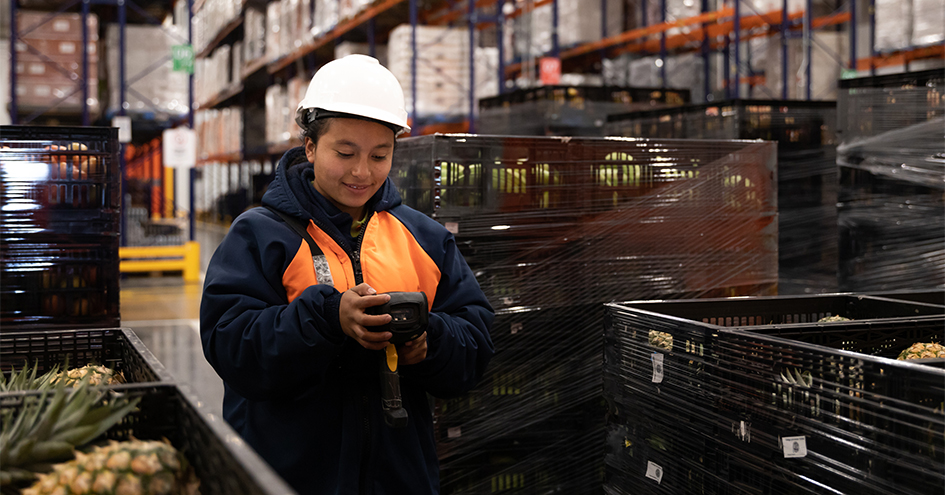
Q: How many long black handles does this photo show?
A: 1